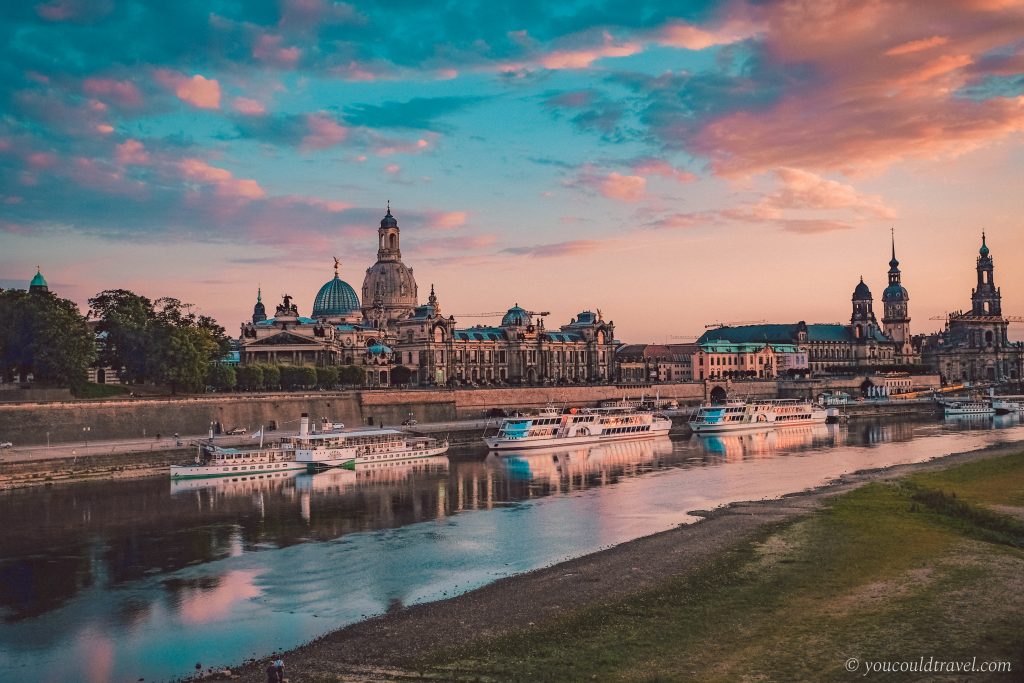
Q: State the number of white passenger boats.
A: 4